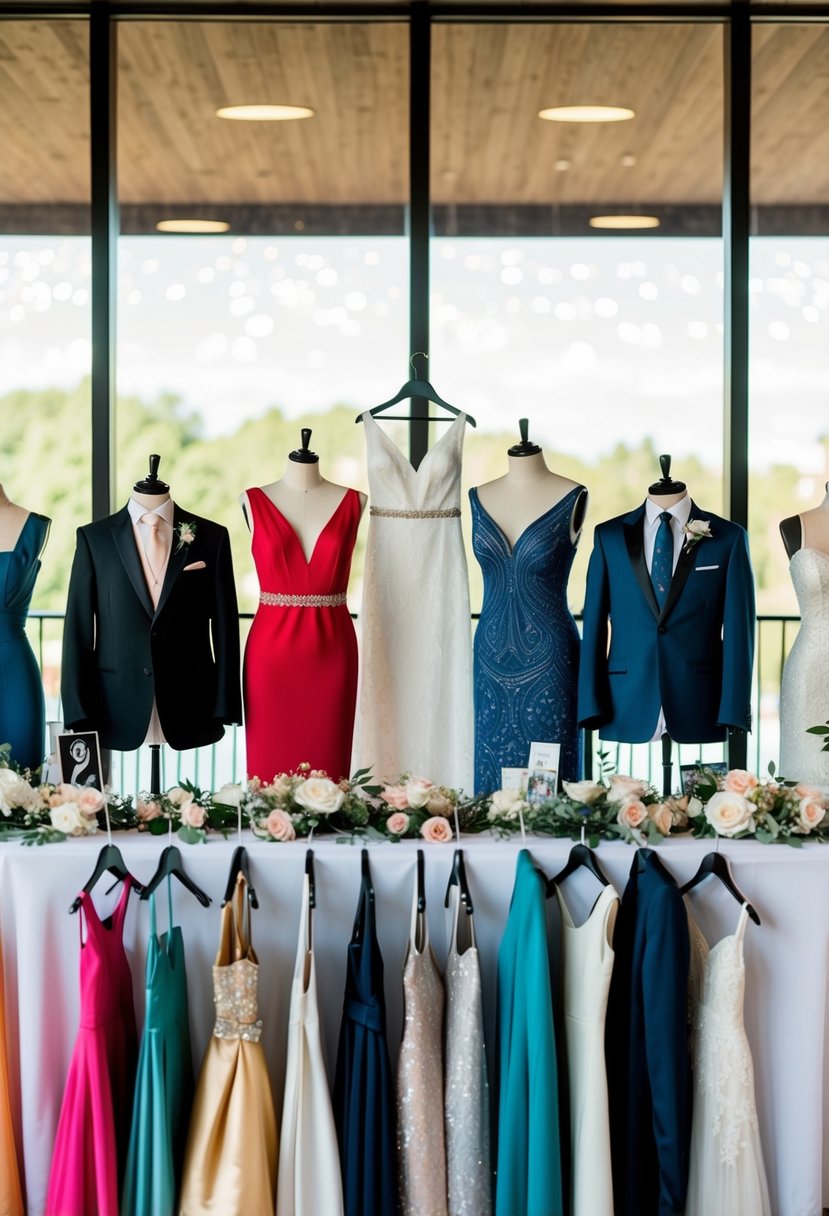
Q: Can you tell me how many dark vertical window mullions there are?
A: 3